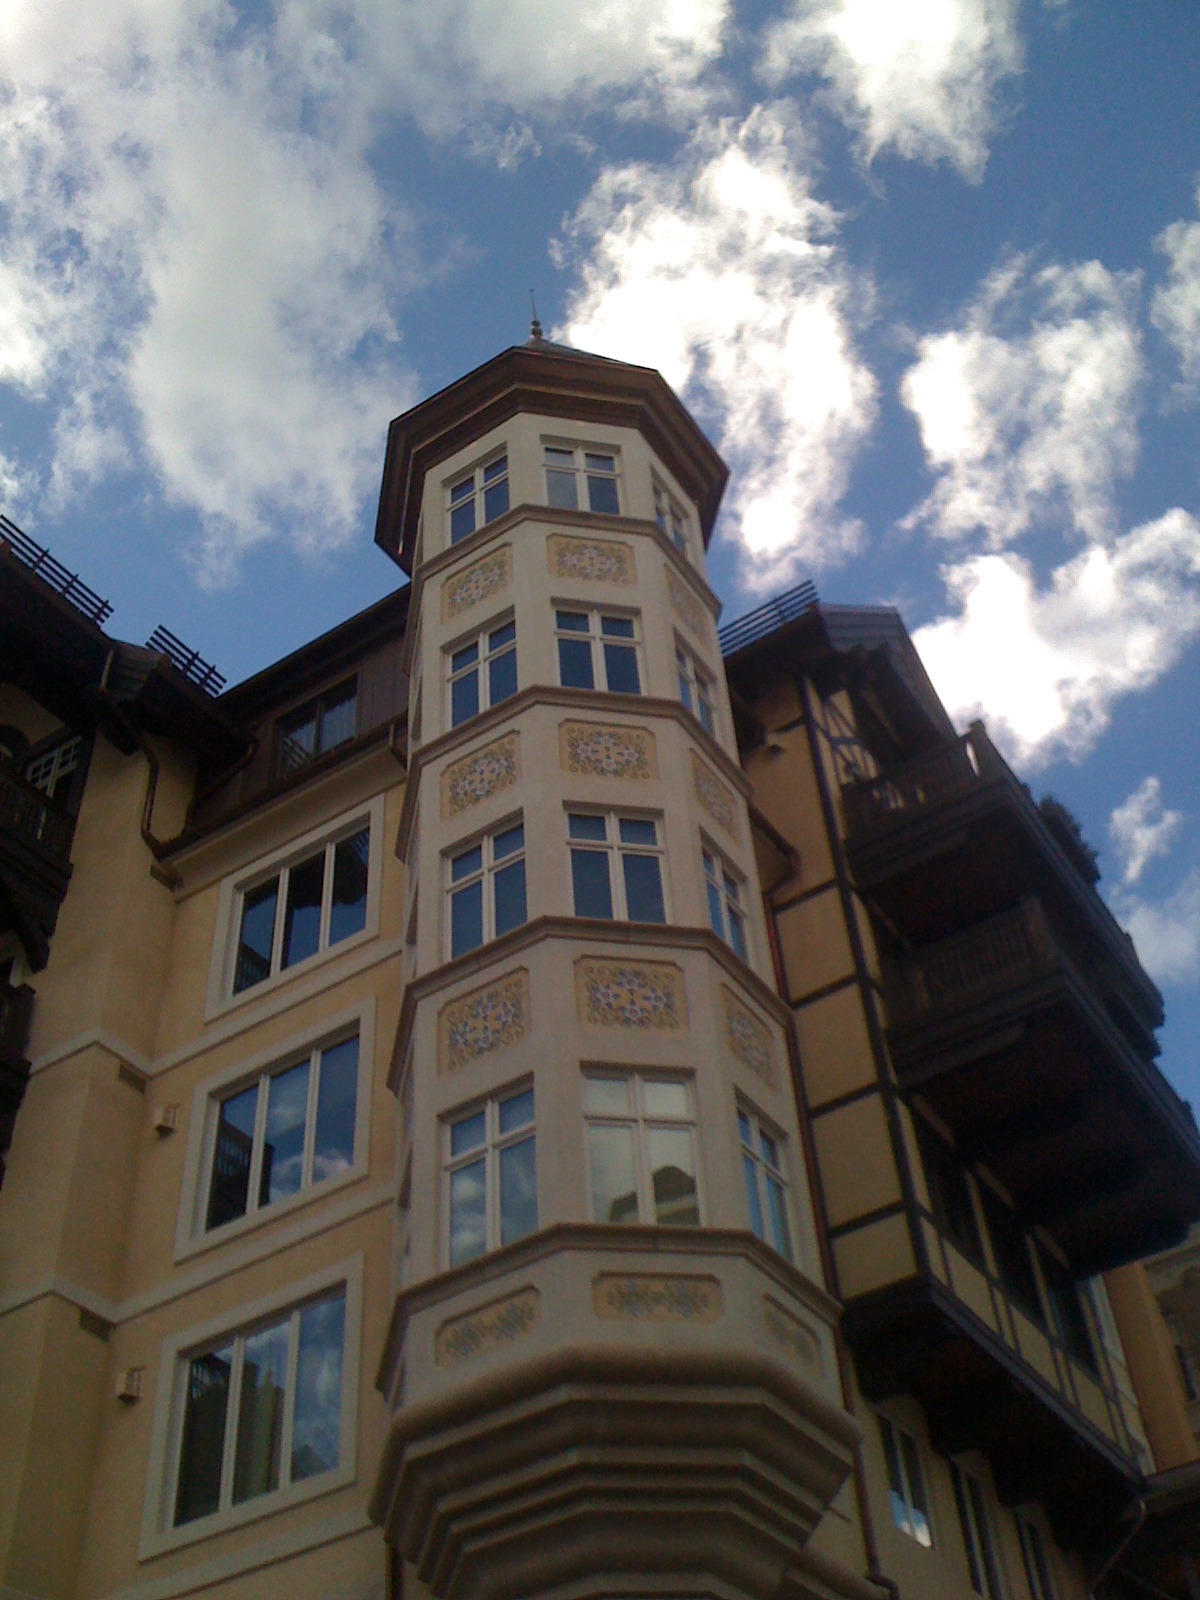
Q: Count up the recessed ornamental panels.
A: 12